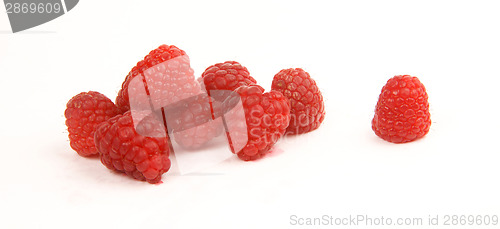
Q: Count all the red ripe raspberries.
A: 8